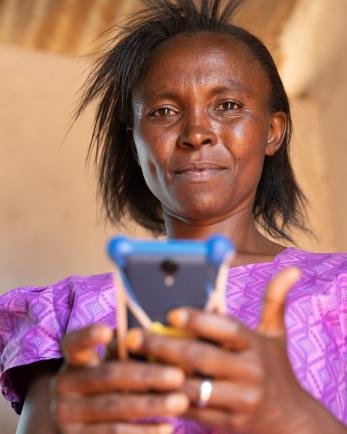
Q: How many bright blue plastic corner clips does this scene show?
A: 2